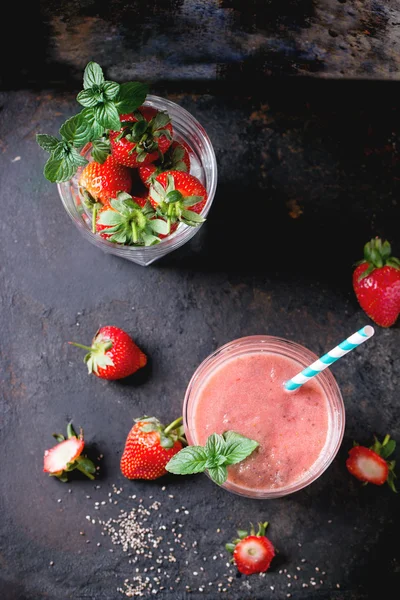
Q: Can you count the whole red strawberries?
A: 8